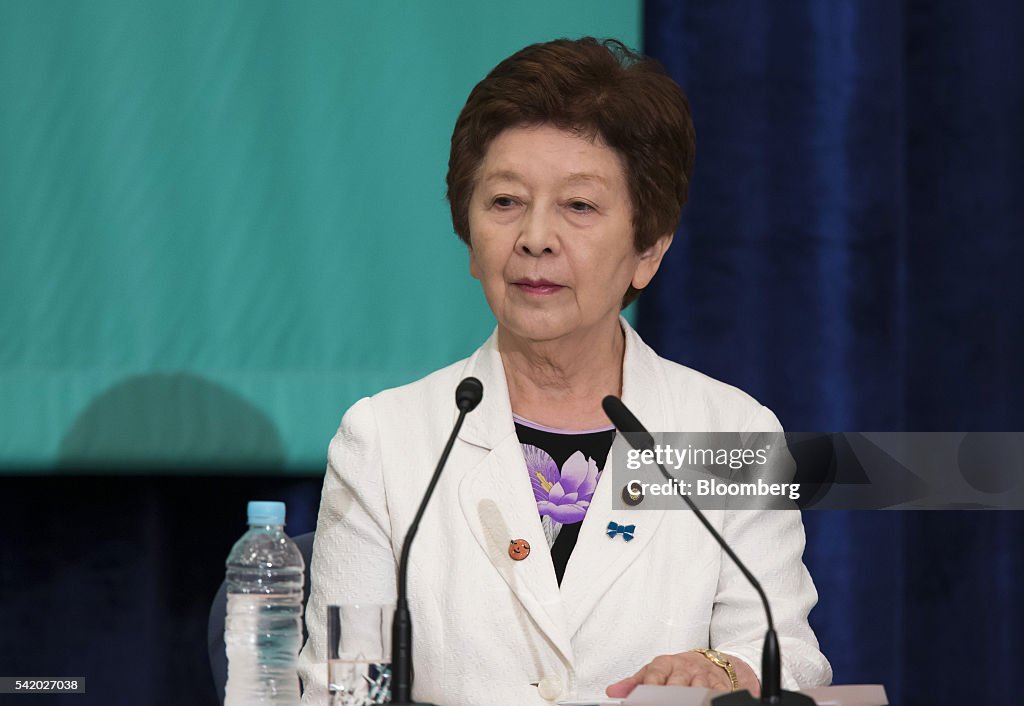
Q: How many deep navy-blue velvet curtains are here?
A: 1